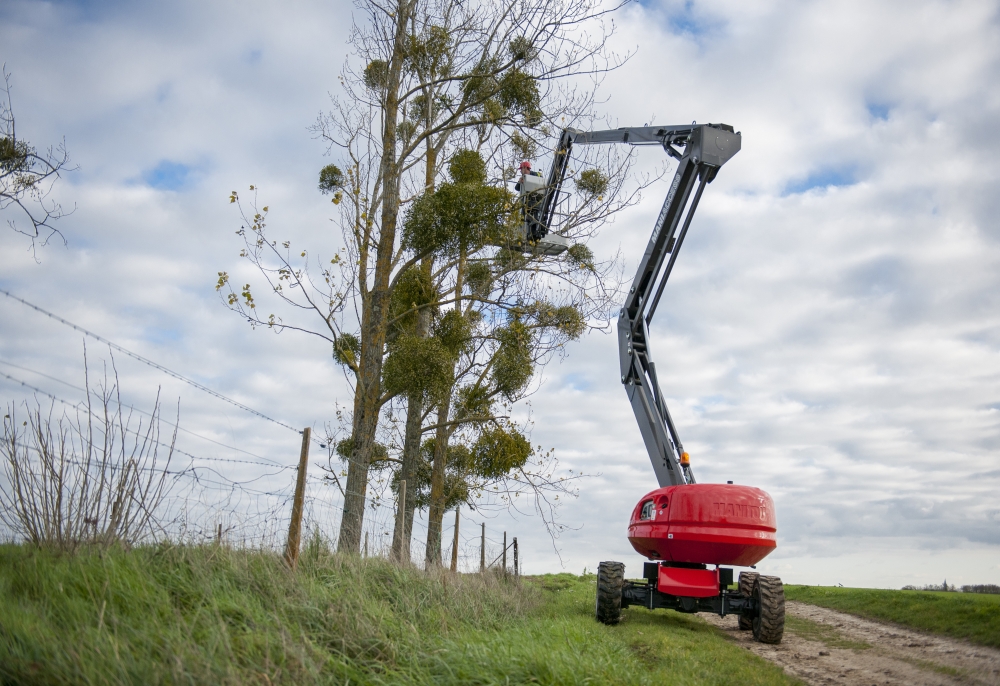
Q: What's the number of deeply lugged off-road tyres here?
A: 3